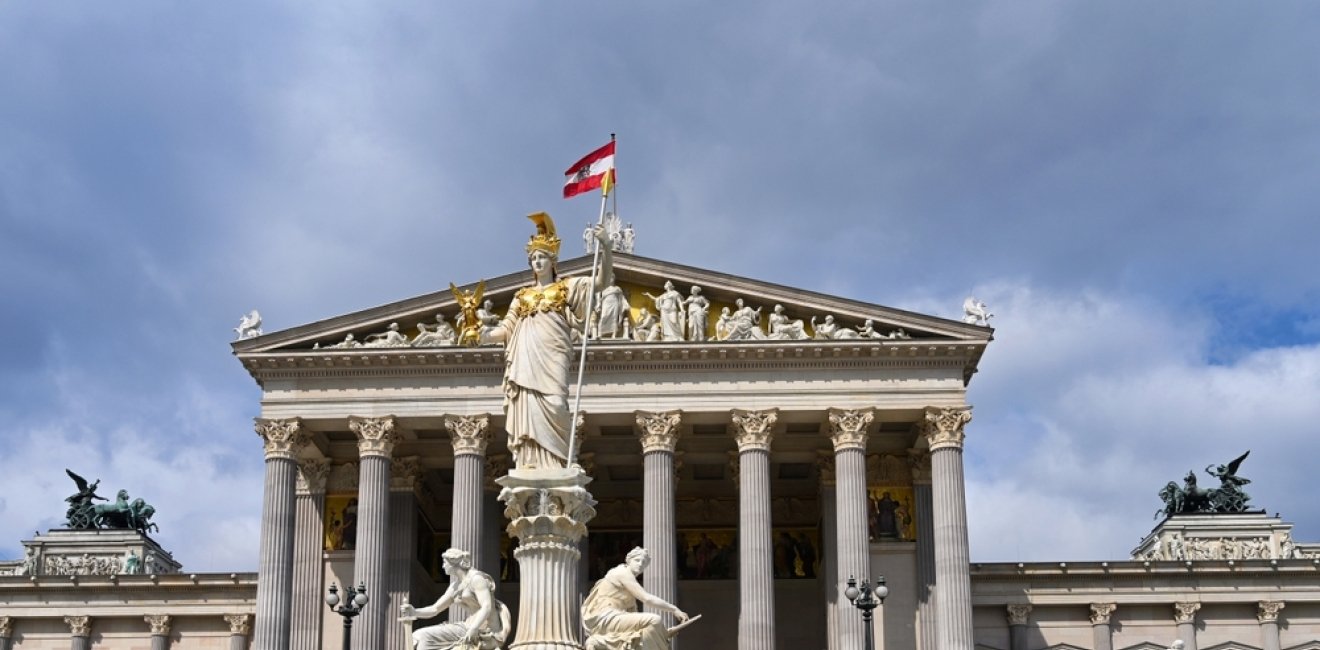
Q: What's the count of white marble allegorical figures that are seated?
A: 2